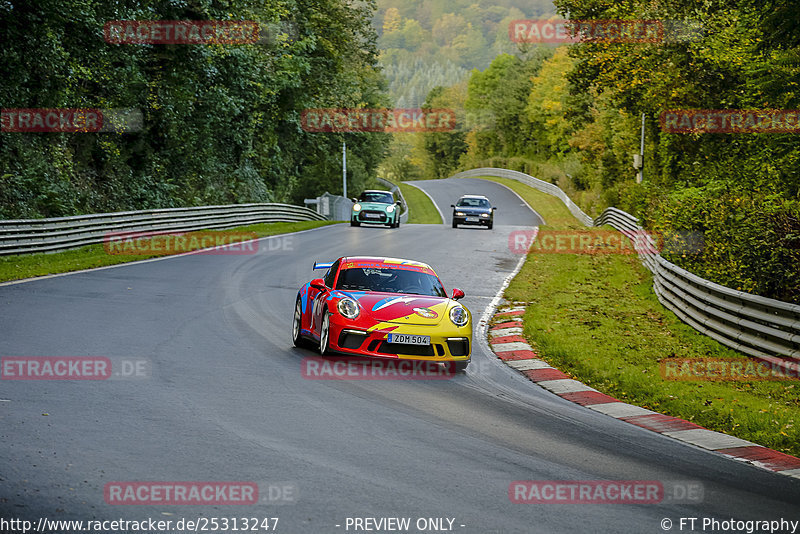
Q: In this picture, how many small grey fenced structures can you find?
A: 1